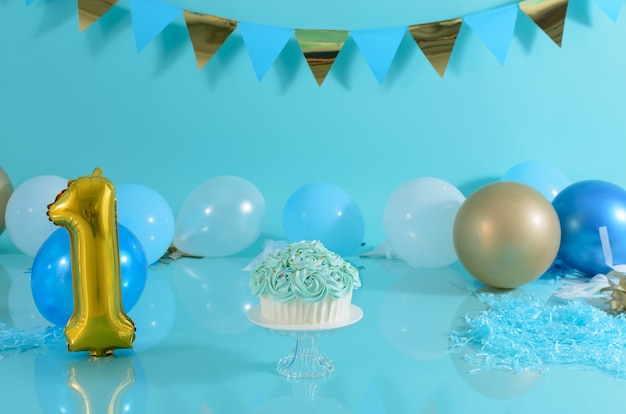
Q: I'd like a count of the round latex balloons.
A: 10